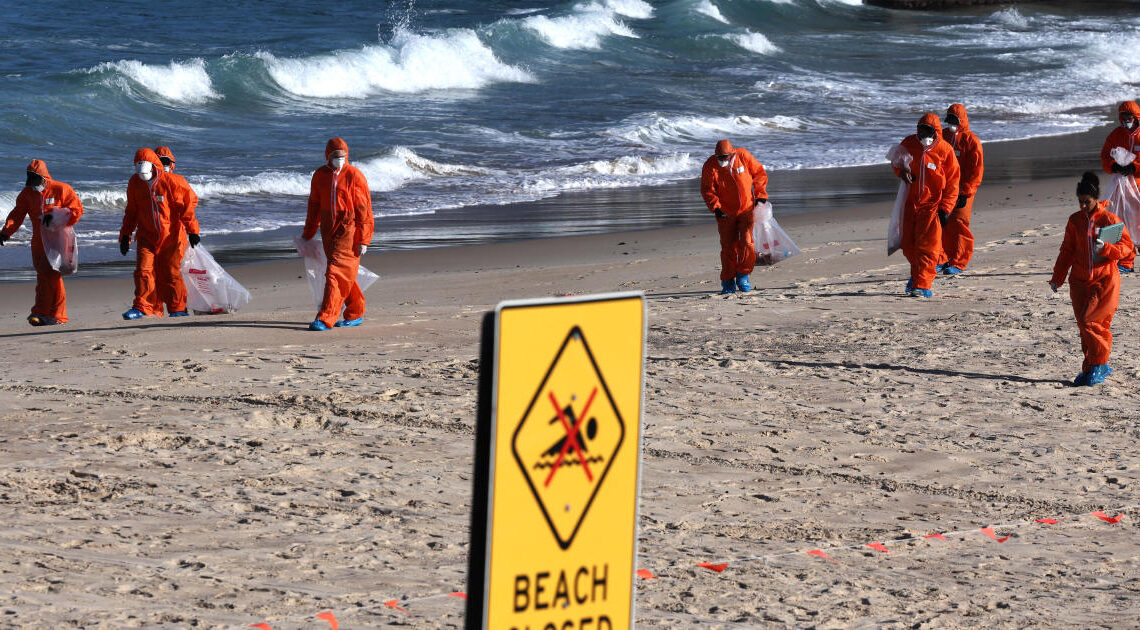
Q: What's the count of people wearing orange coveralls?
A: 9